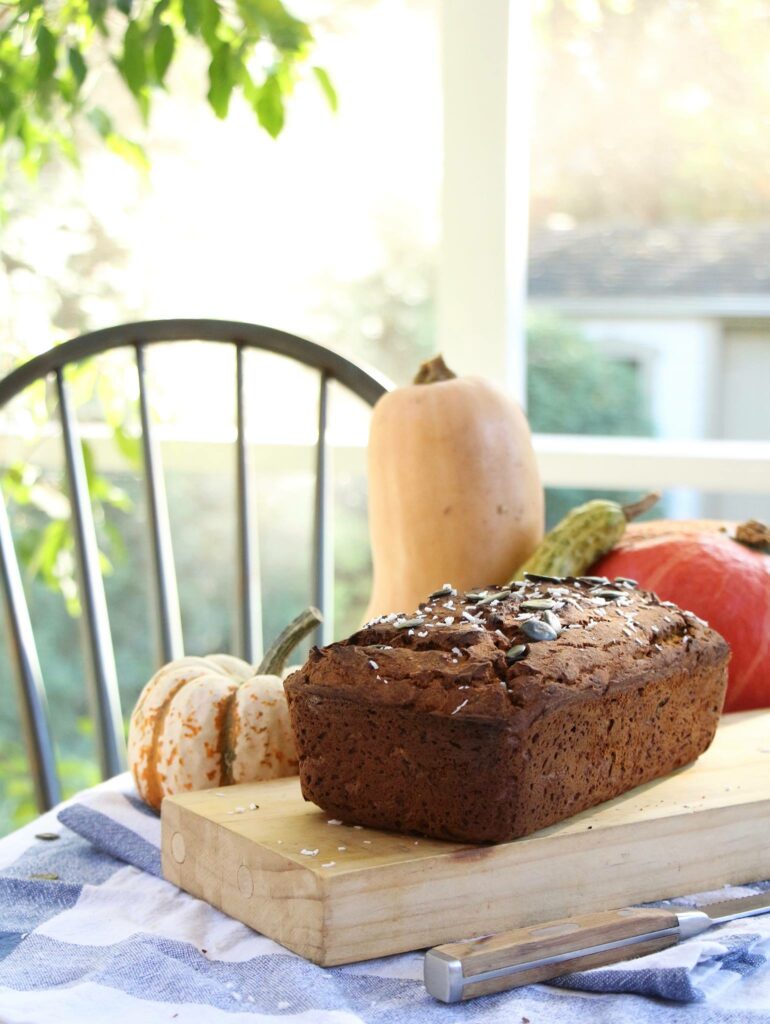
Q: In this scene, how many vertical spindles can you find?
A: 5